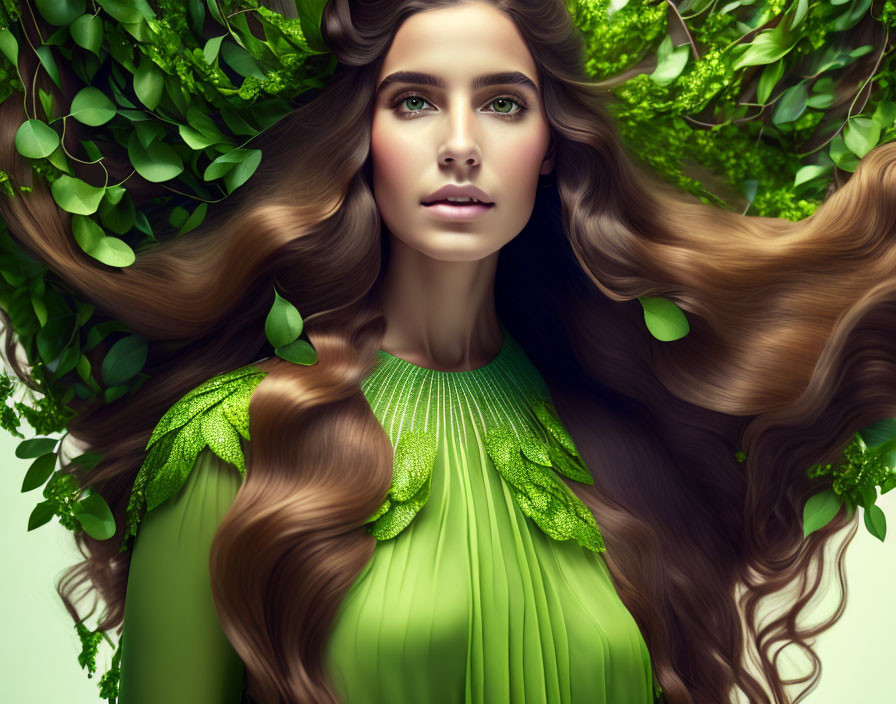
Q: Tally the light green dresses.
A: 1